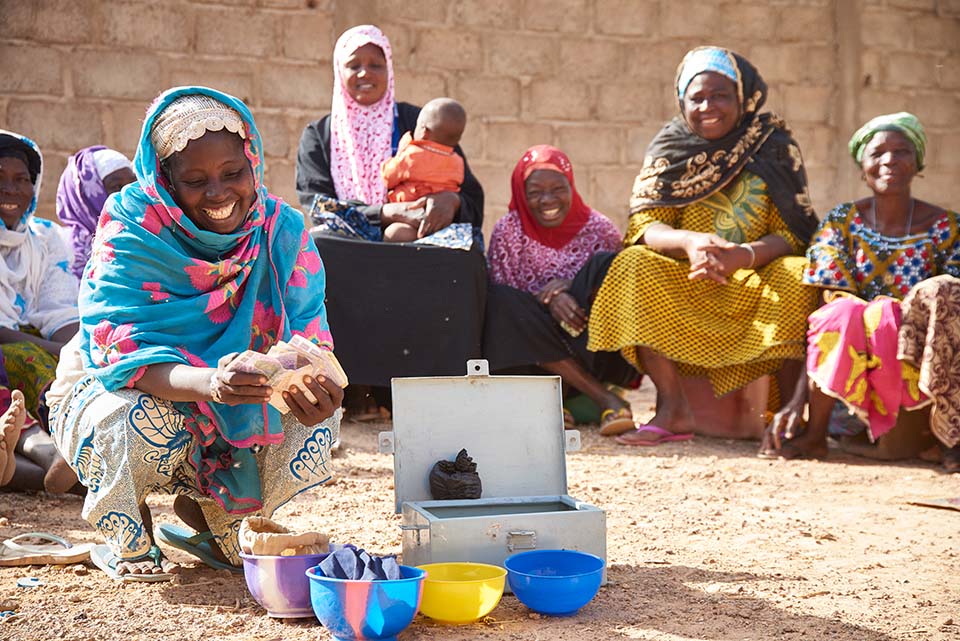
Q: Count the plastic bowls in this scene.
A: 4